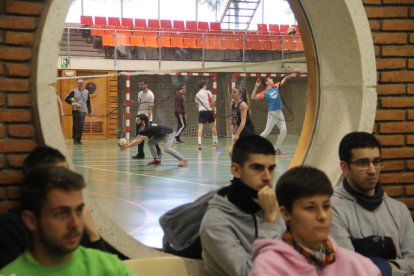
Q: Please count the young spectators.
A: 5